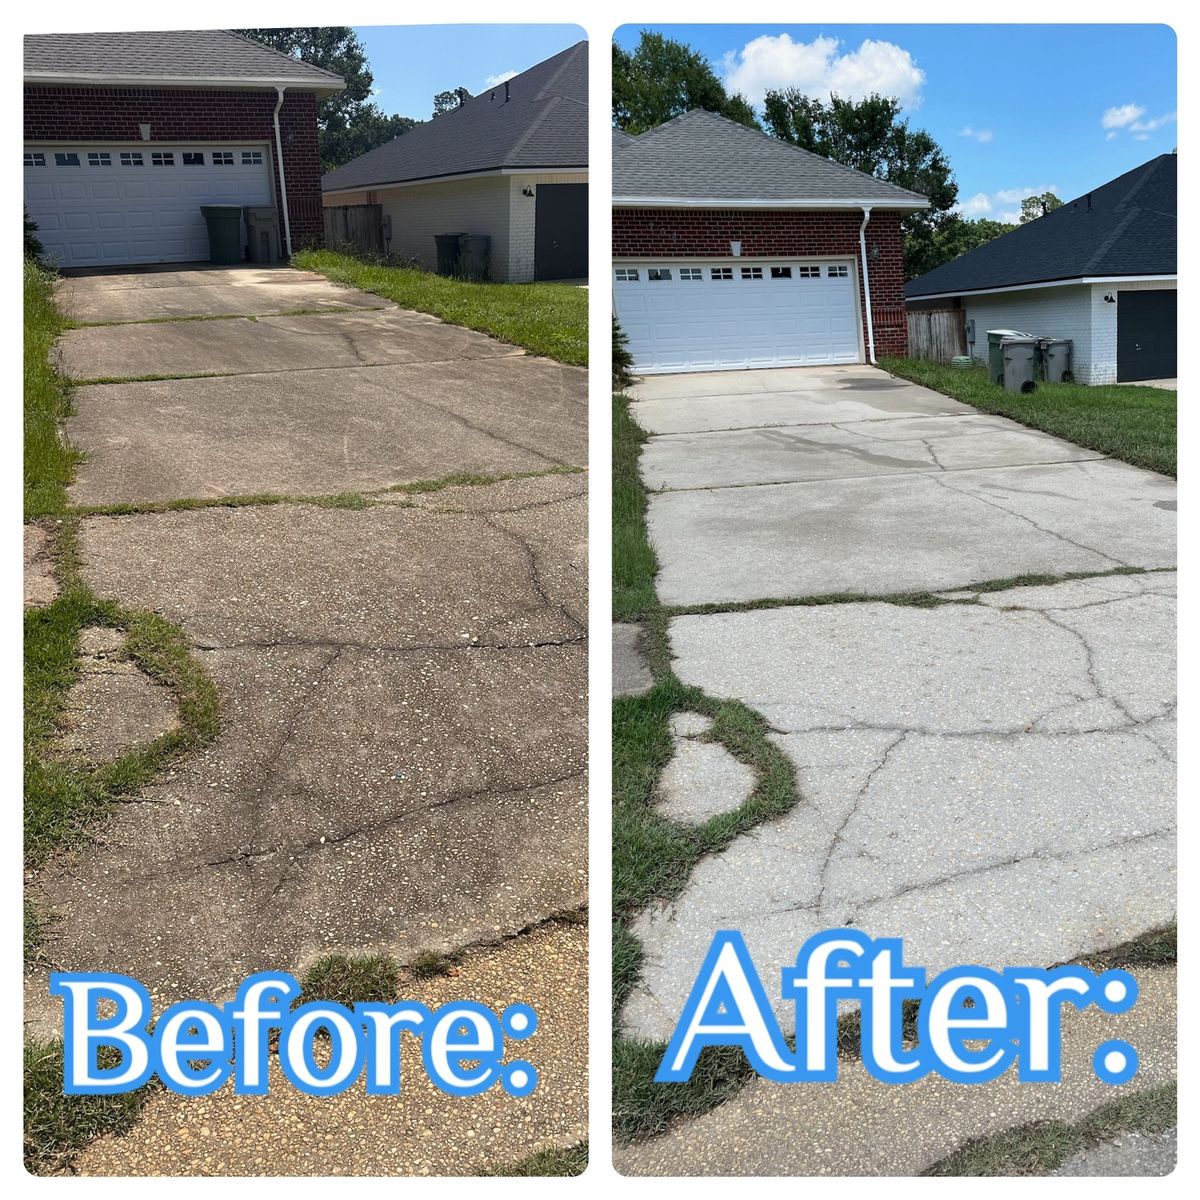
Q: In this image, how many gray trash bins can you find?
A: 4